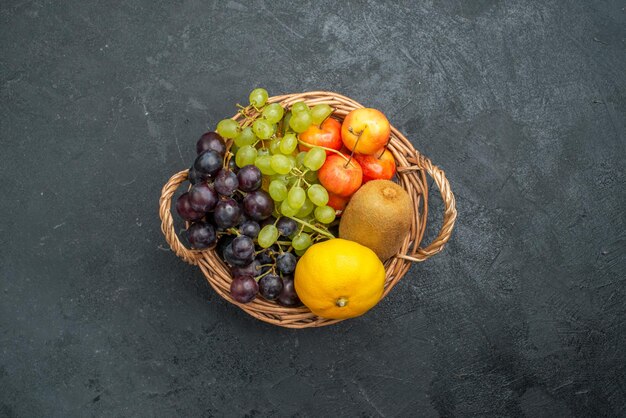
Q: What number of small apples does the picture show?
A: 5